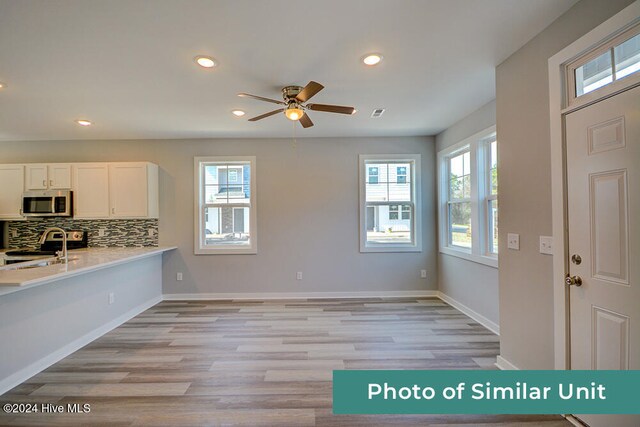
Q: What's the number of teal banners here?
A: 1